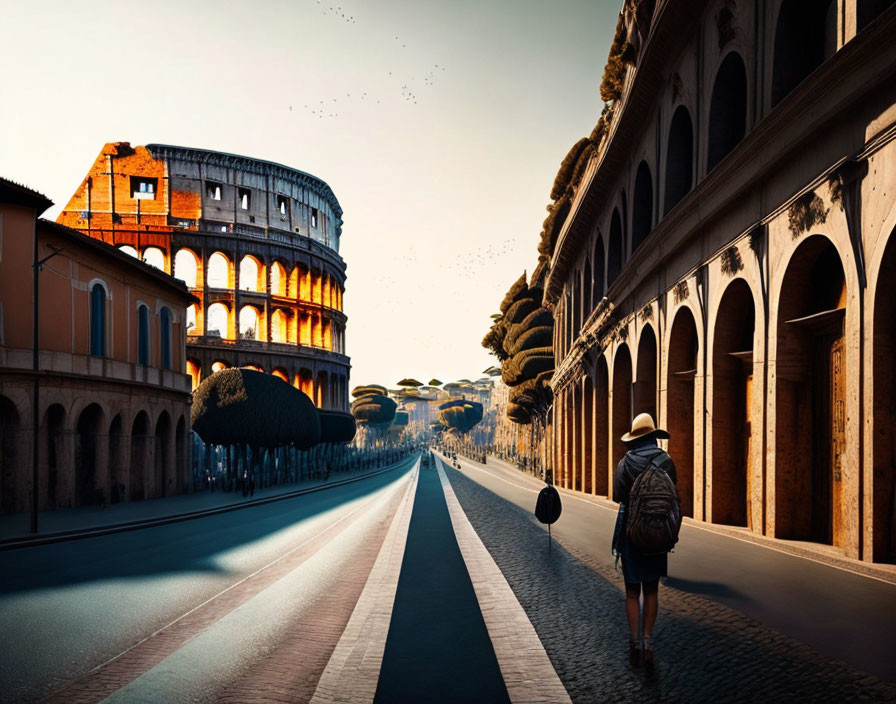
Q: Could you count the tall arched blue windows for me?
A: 3